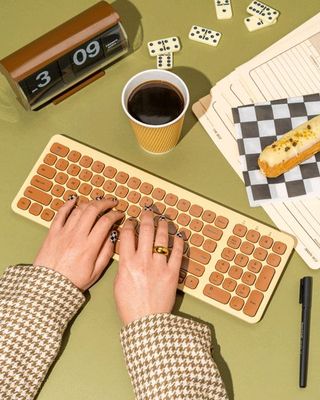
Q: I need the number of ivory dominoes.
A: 6